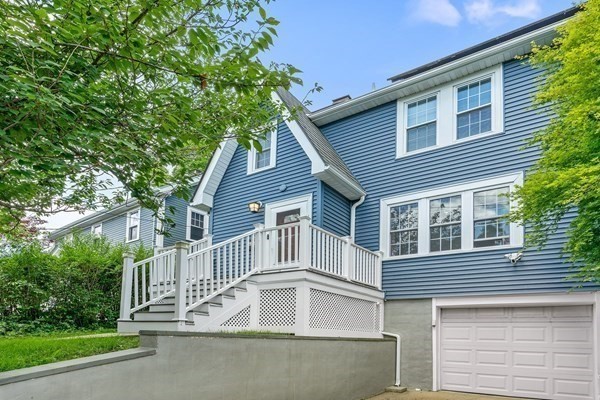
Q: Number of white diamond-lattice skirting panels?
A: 3